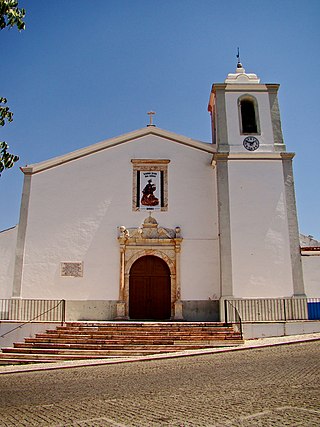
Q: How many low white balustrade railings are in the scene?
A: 2